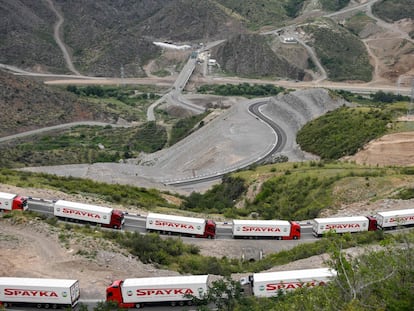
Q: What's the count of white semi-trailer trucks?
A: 9